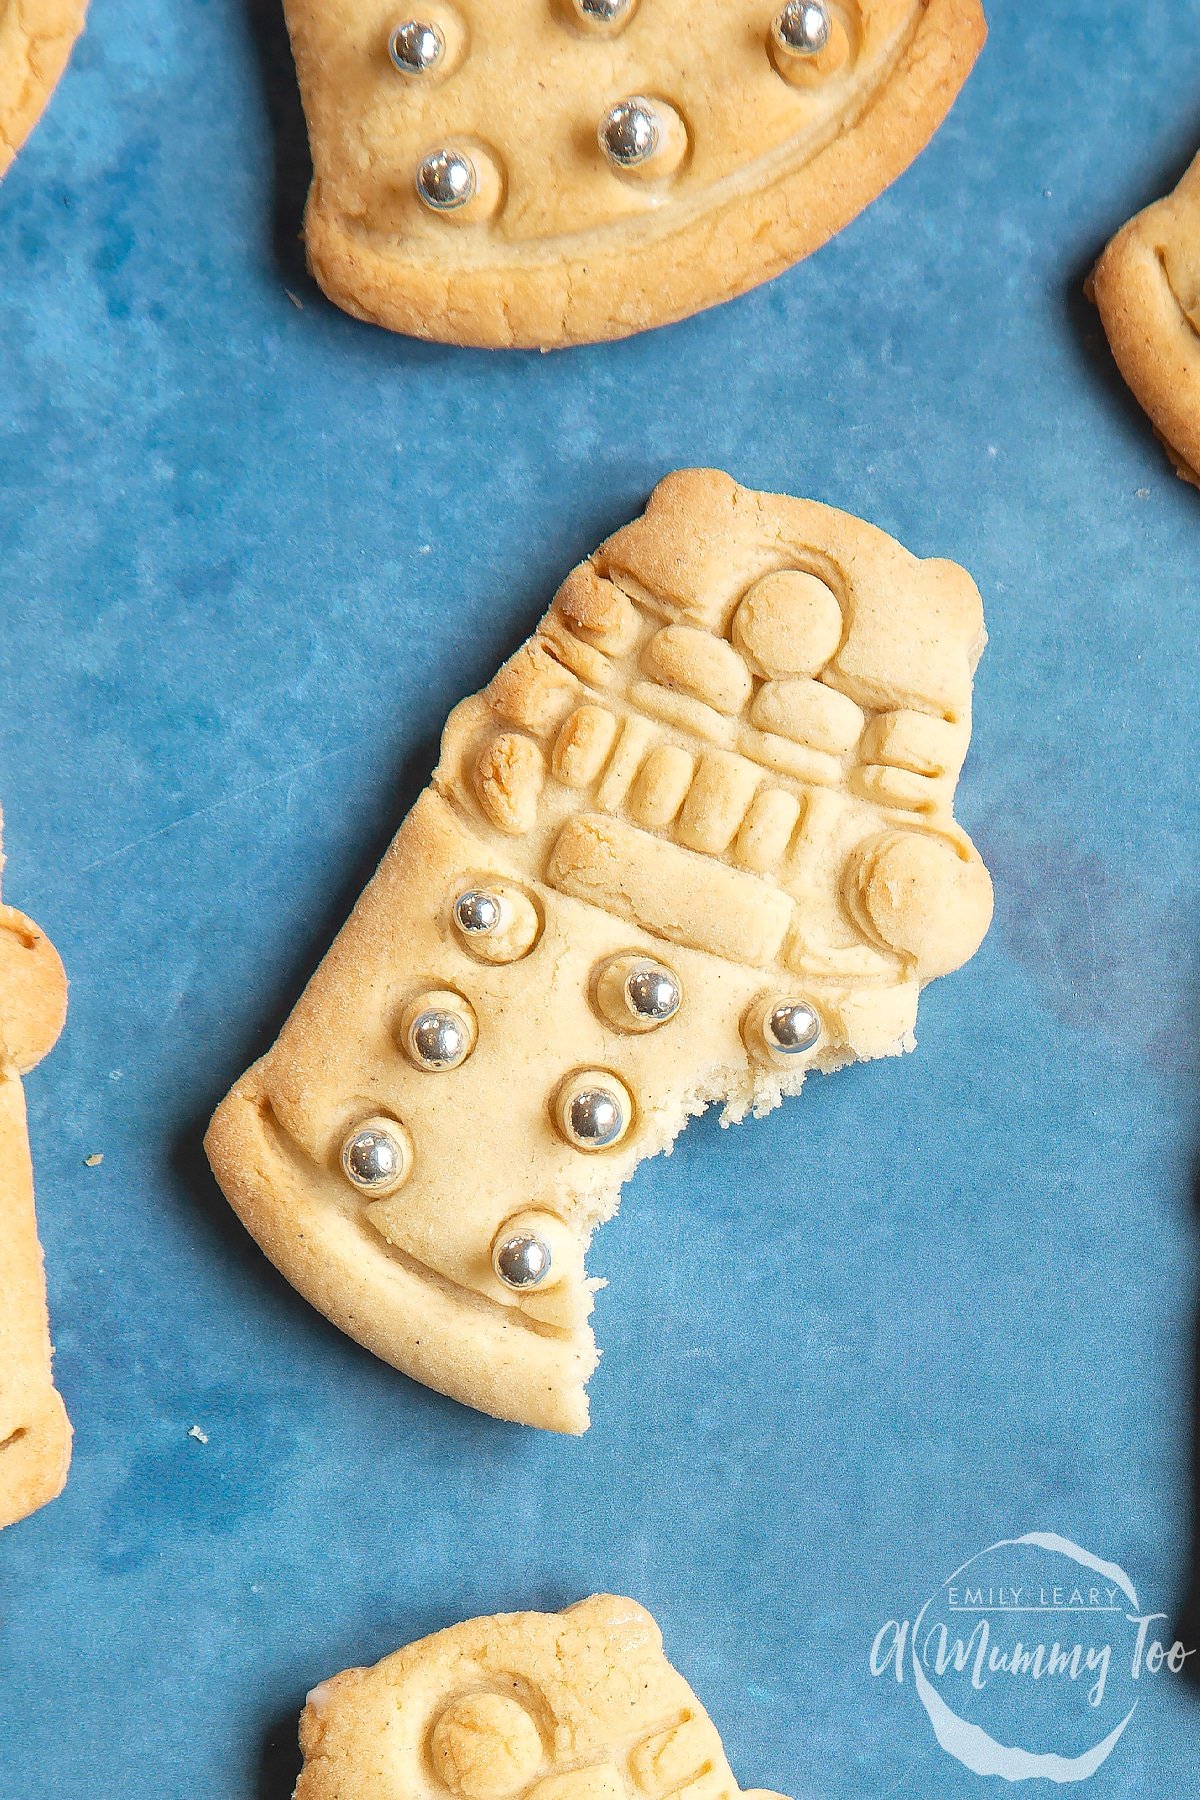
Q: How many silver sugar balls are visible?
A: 12